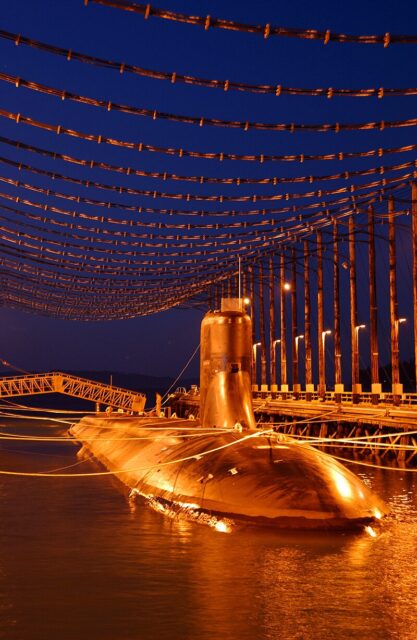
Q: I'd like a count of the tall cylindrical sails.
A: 1